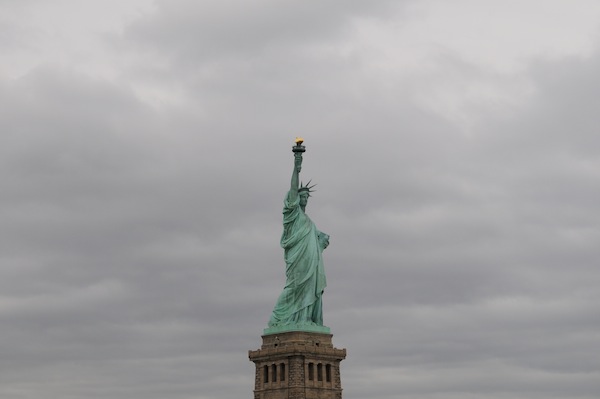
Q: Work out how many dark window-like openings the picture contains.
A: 6